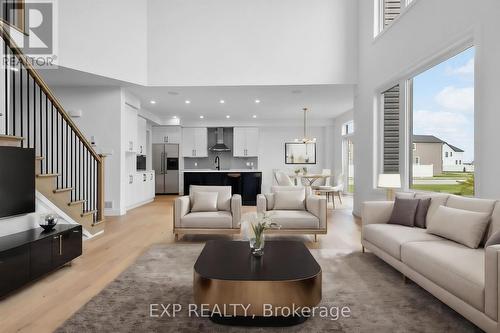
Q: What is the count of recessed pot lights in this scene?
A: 8